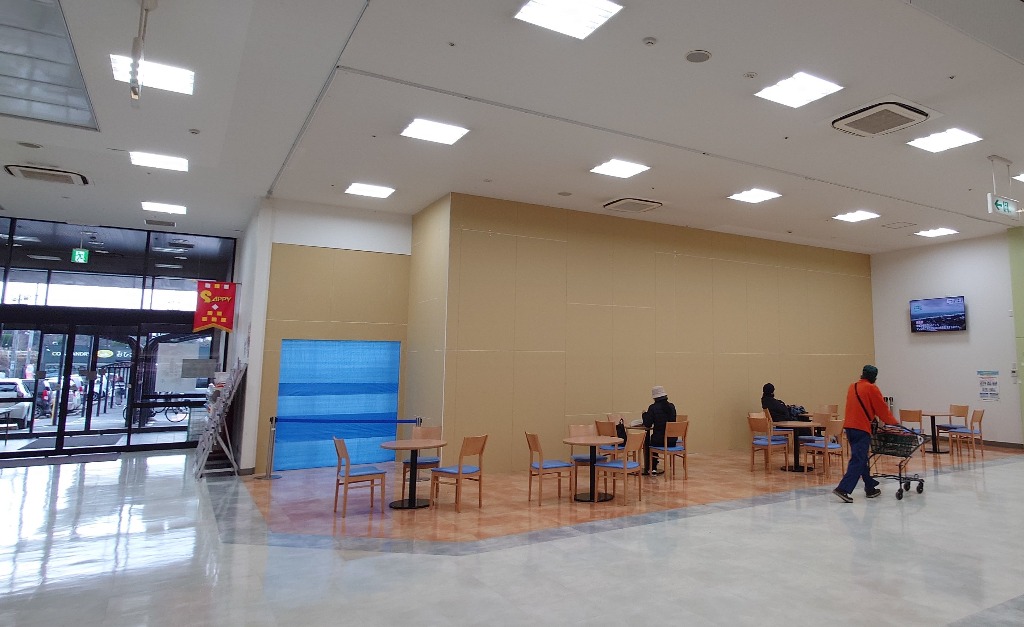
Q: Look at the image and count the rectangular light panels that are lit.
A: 13